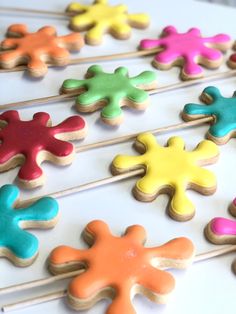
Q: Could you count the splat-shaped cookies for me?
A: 11